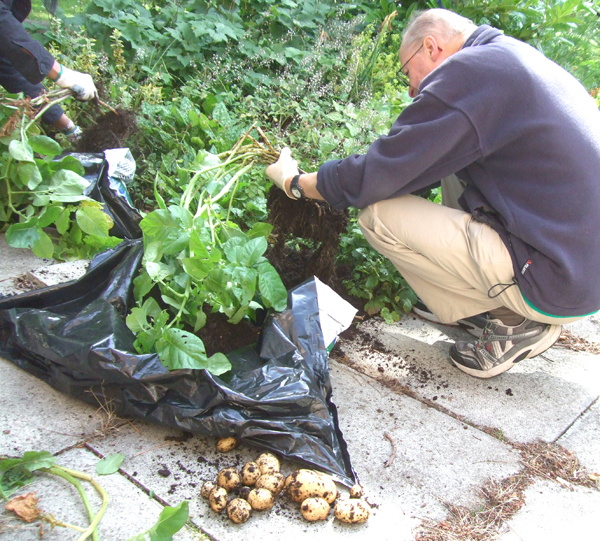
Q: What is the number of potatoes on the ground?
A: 13